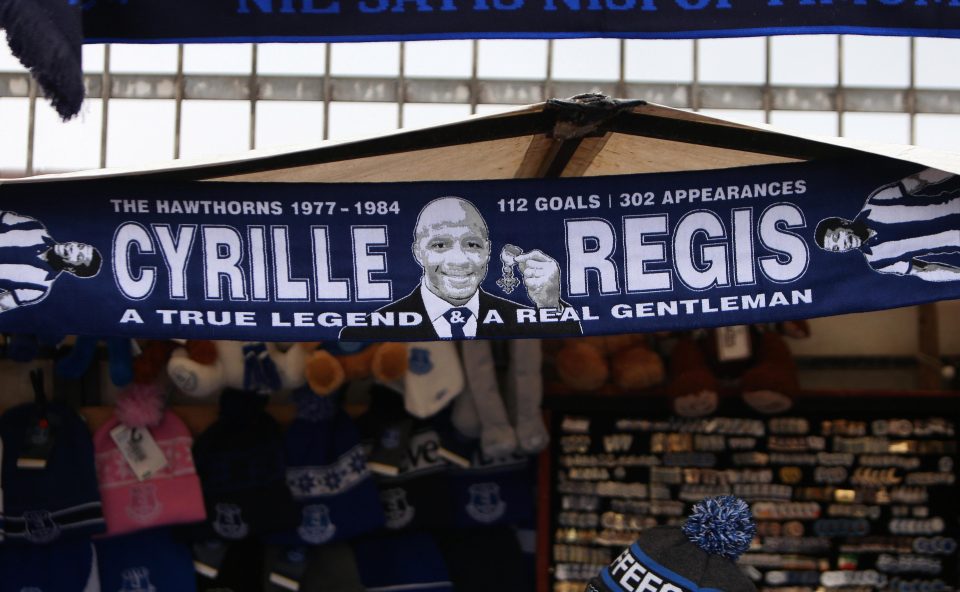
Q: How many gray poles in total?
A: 13